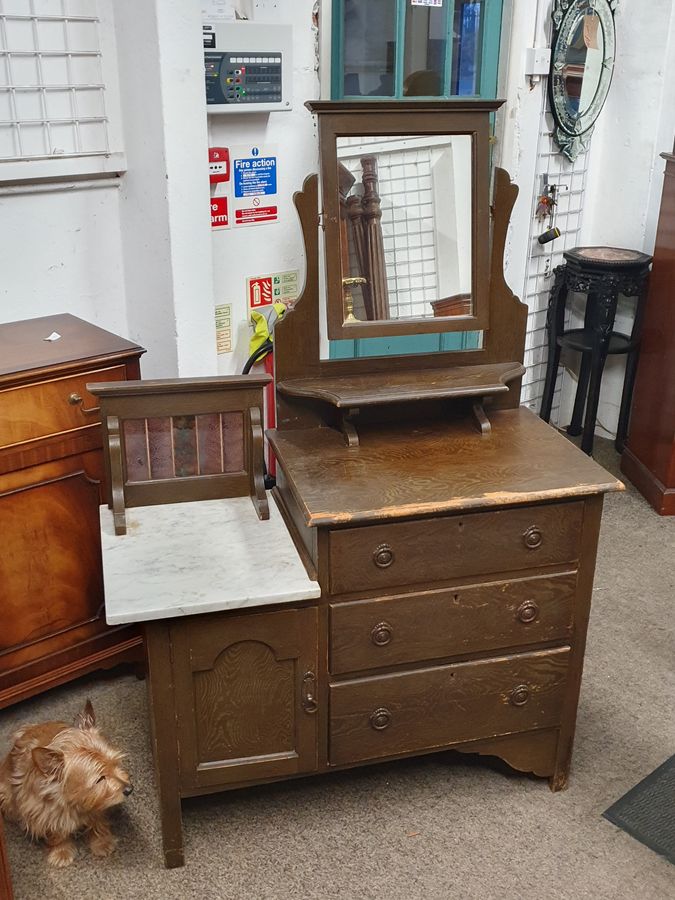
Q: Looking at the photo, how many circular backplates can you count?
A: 6